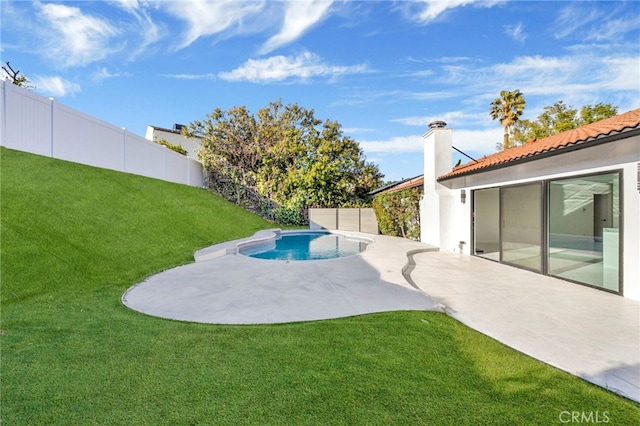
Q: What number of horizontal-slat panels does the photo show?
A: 3